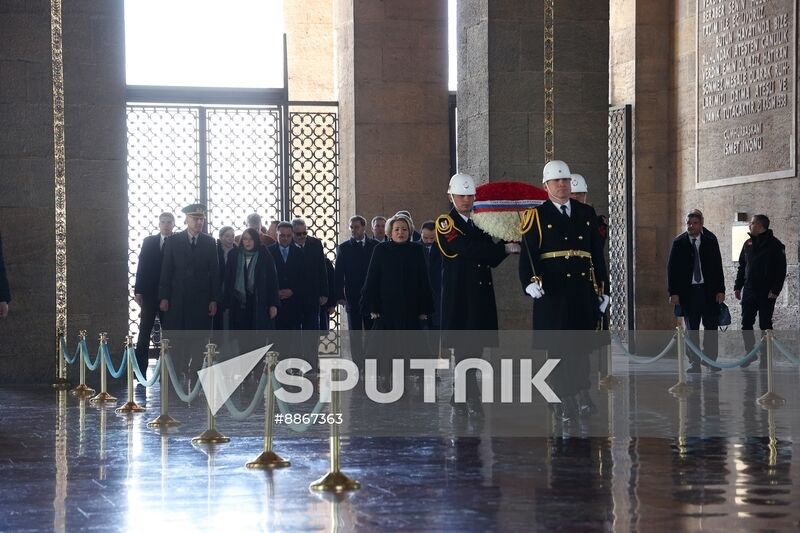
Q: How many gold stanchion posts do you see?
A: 11